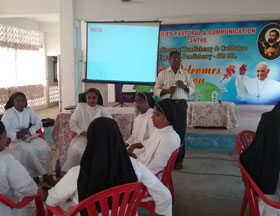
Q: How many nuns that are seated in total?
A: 7